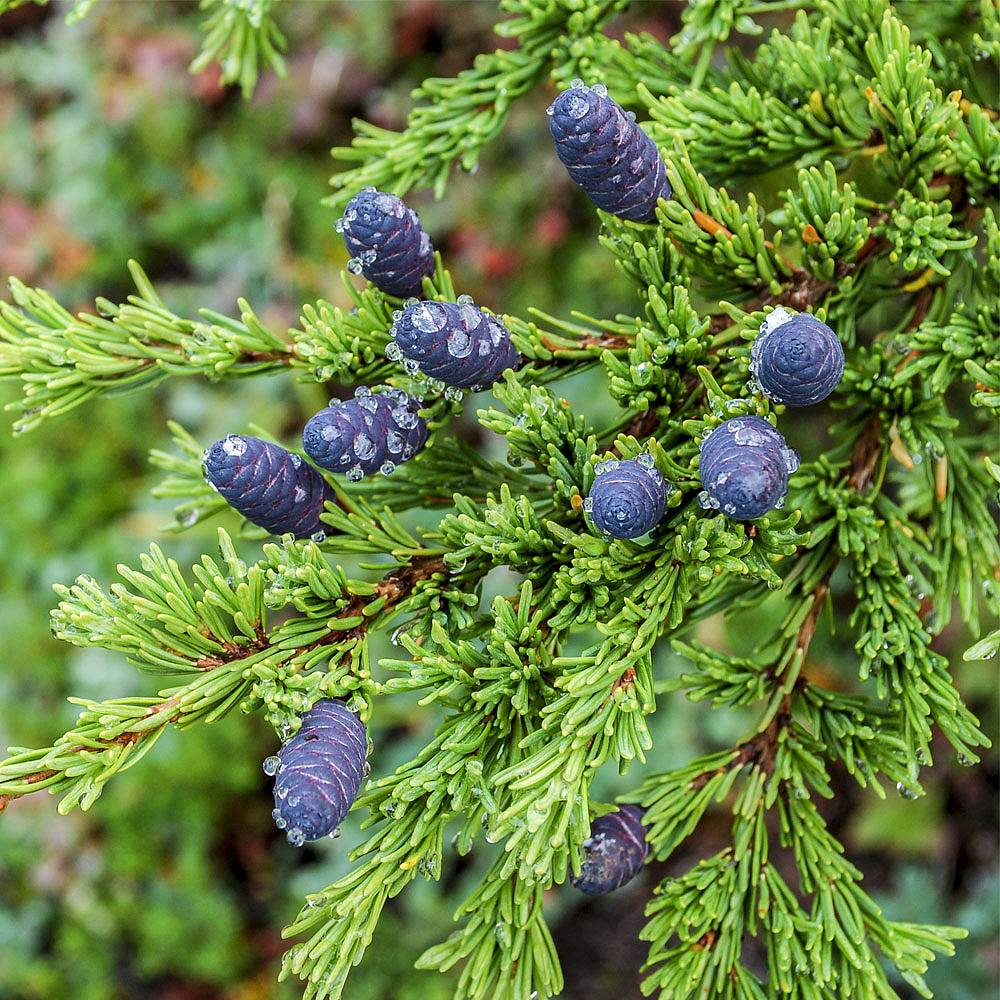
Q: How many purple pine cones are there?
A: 10